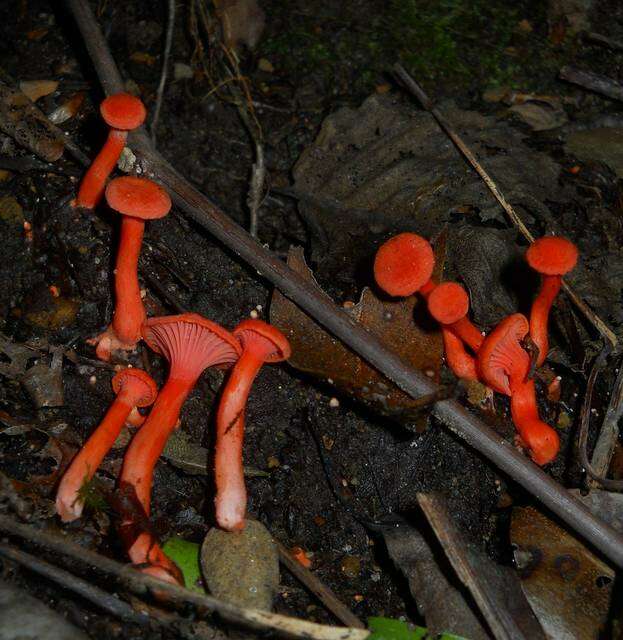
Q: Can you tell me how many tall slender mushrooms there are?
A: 9